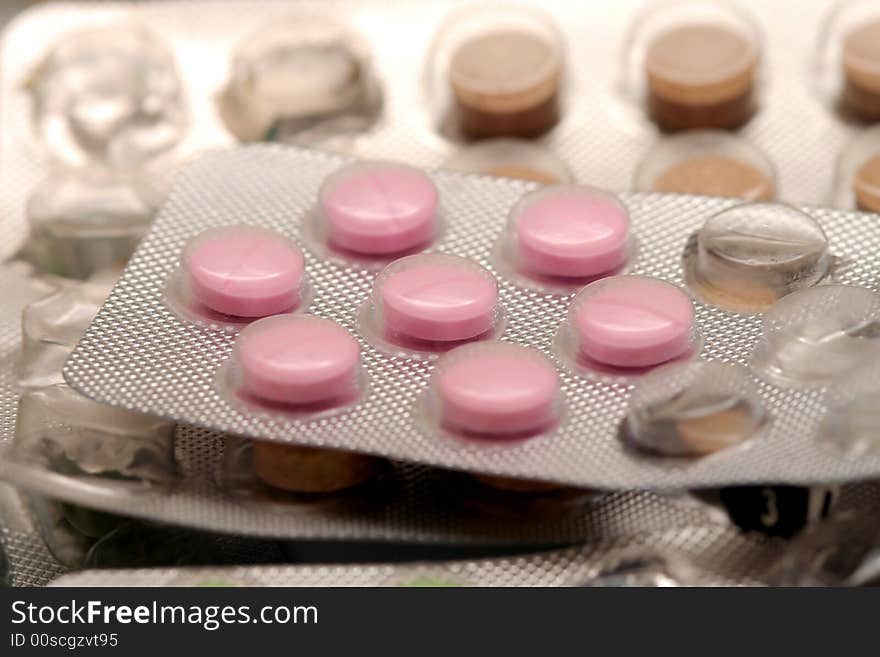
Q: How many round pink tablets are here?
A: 7